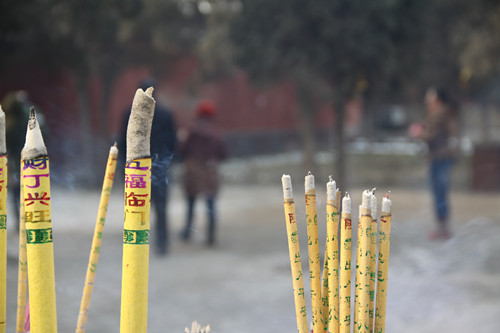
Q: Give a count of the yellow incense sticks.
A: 14